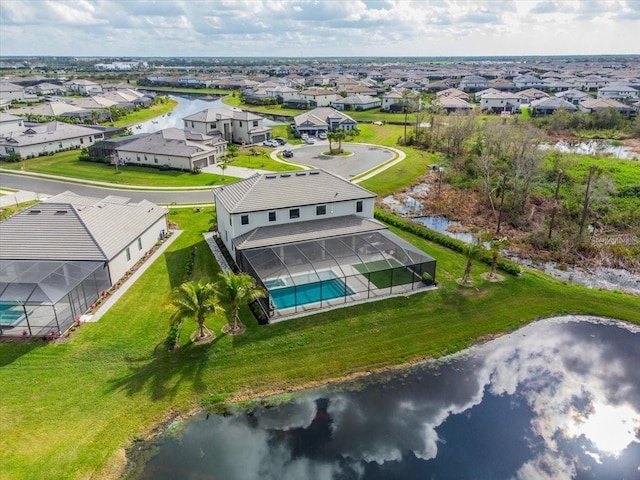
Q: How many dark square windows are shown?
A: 5